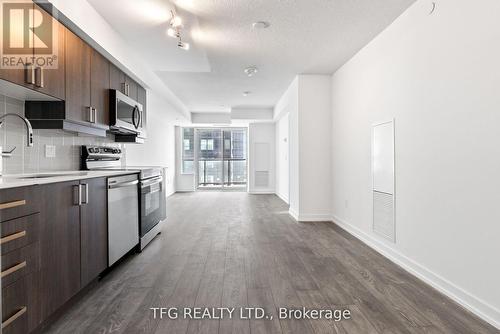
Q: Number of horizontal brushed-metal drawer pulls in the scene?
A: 4